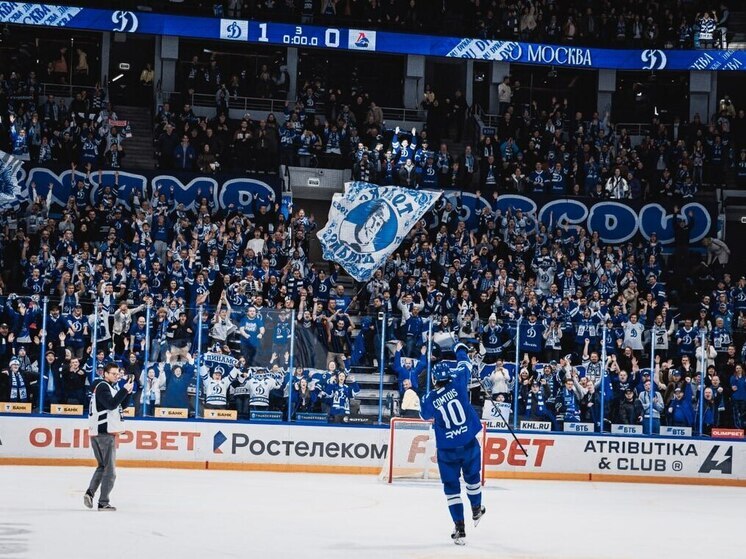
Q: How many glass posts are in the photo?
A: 11